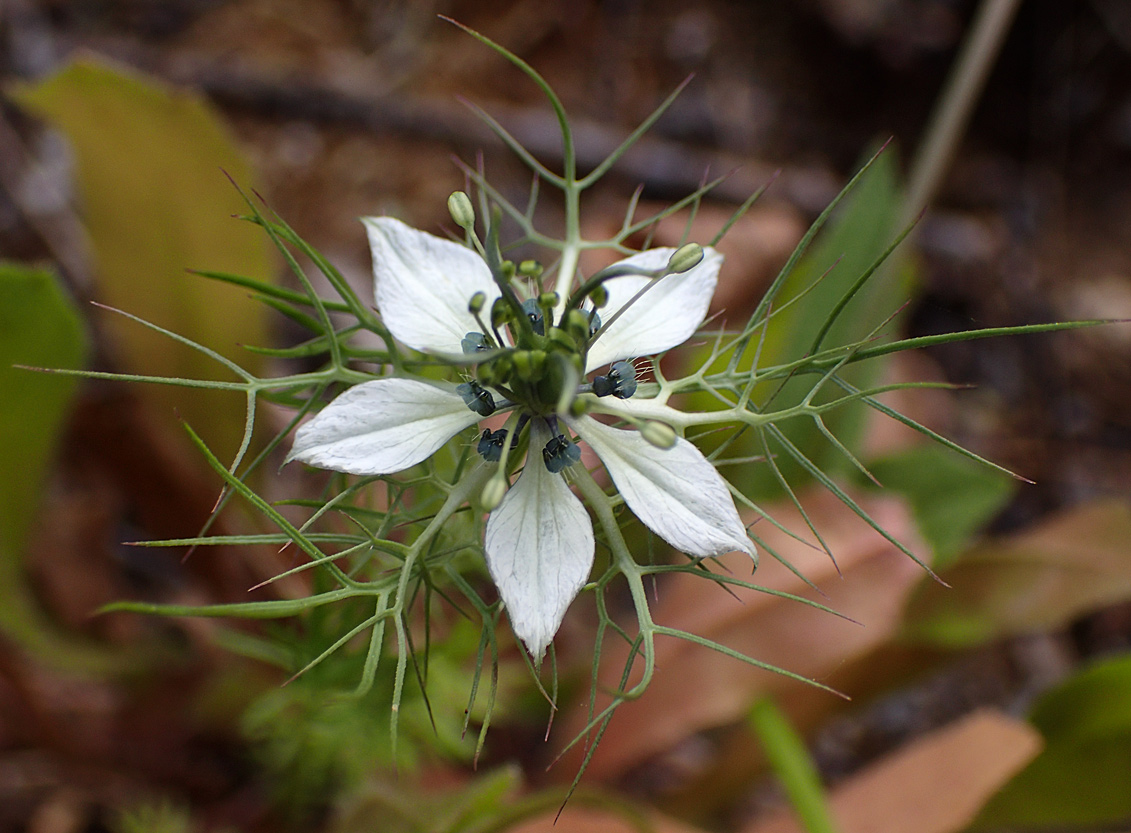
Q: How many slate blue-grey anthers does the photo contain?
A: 7